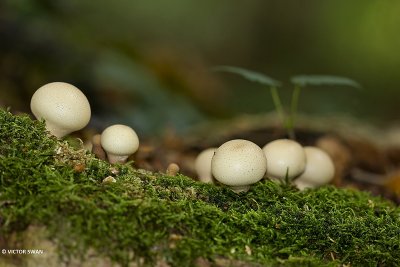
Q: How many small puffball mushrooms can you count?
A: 6